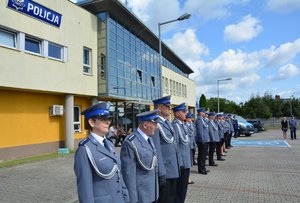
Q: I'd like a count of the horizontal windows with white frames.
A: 3